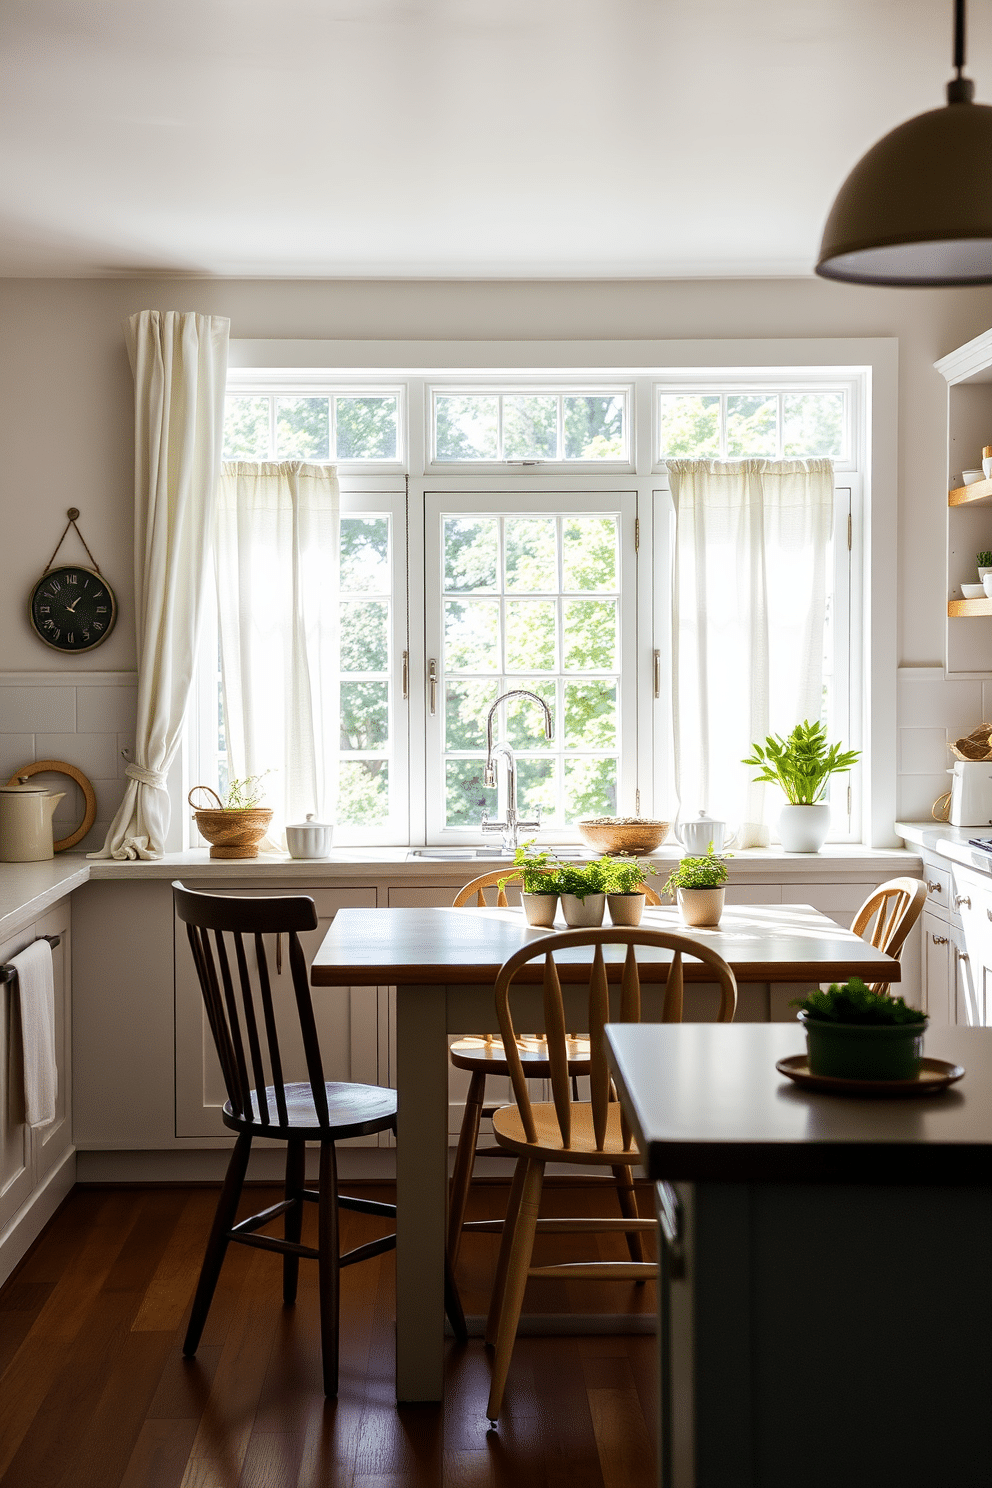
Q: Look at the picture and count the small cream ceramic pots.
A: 4